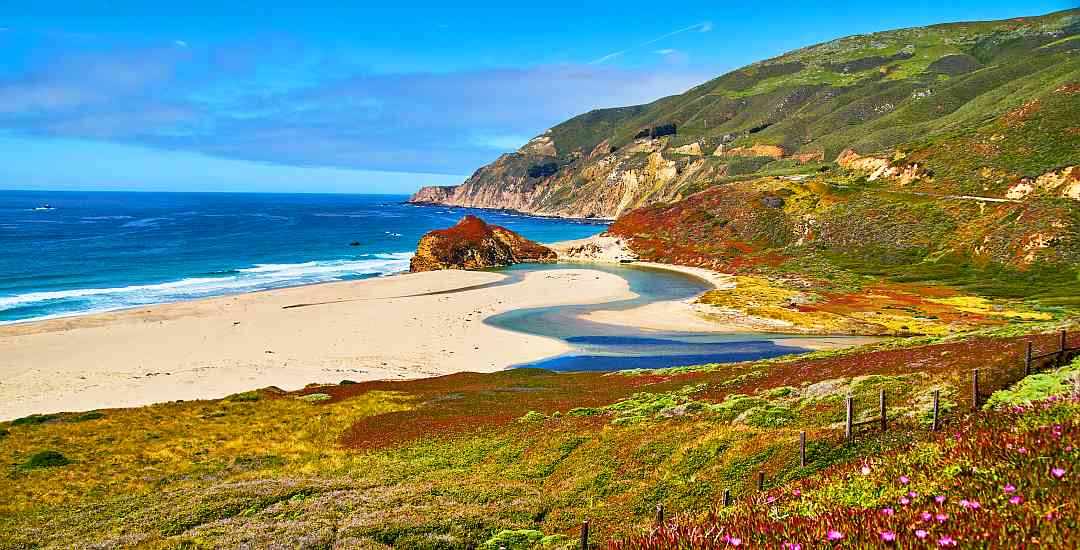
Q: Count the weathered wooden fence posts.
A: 11